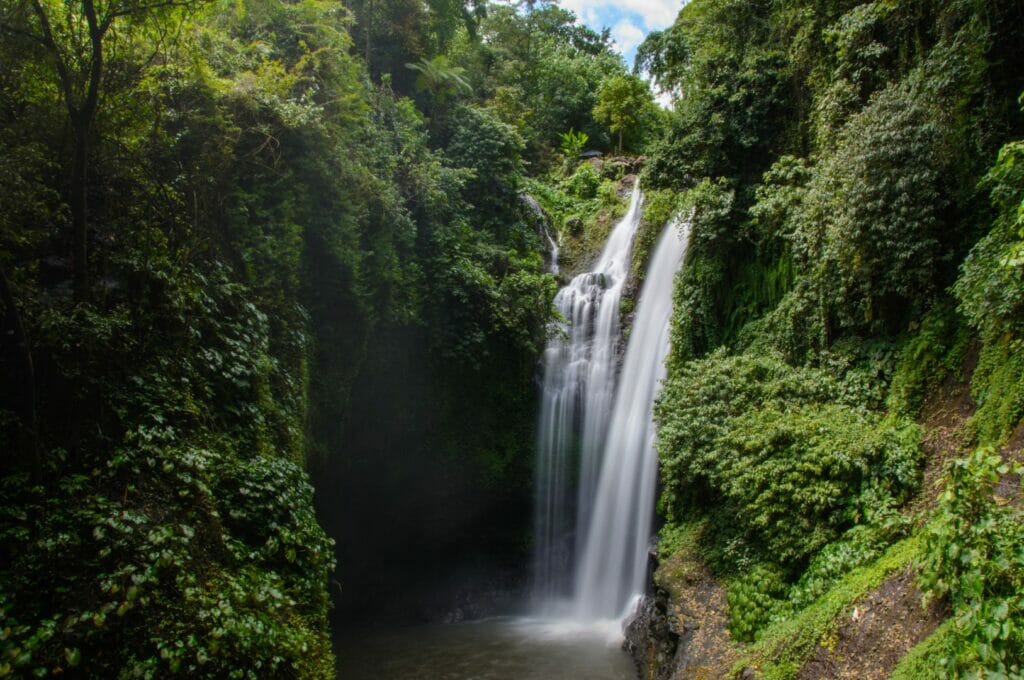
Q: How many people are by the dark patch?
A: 0